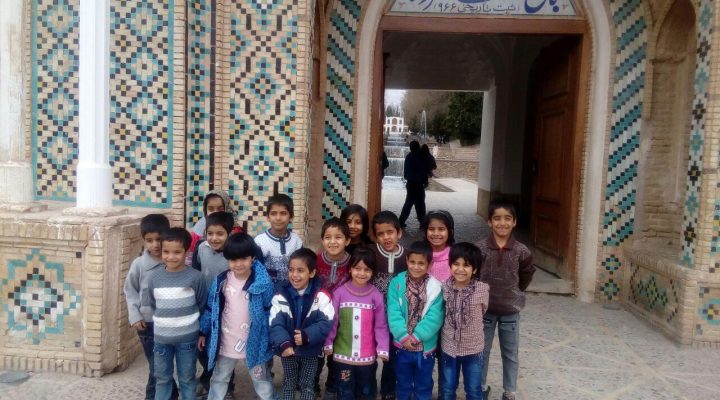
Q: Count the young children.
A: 15